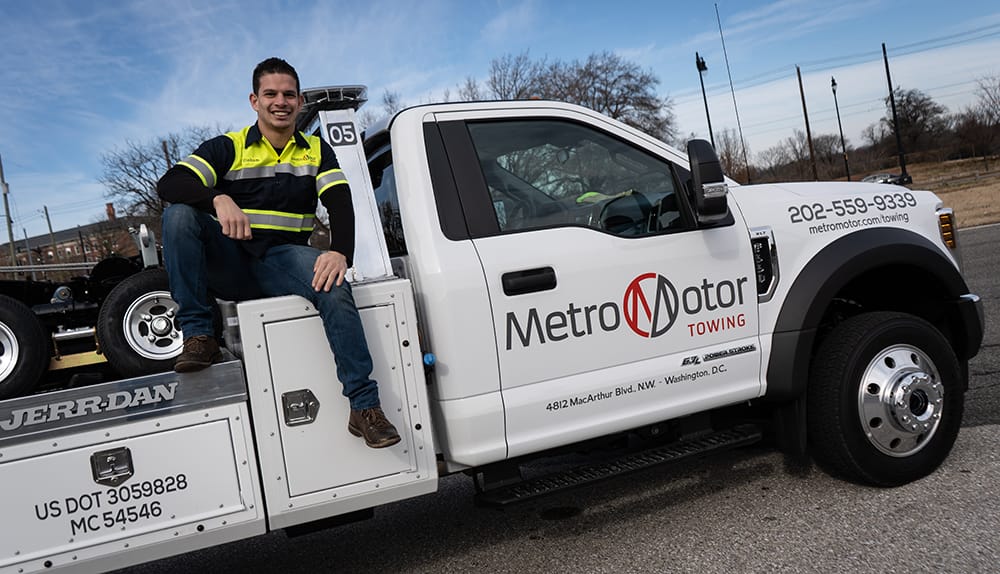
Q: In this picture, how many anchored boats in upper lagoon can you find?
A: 0